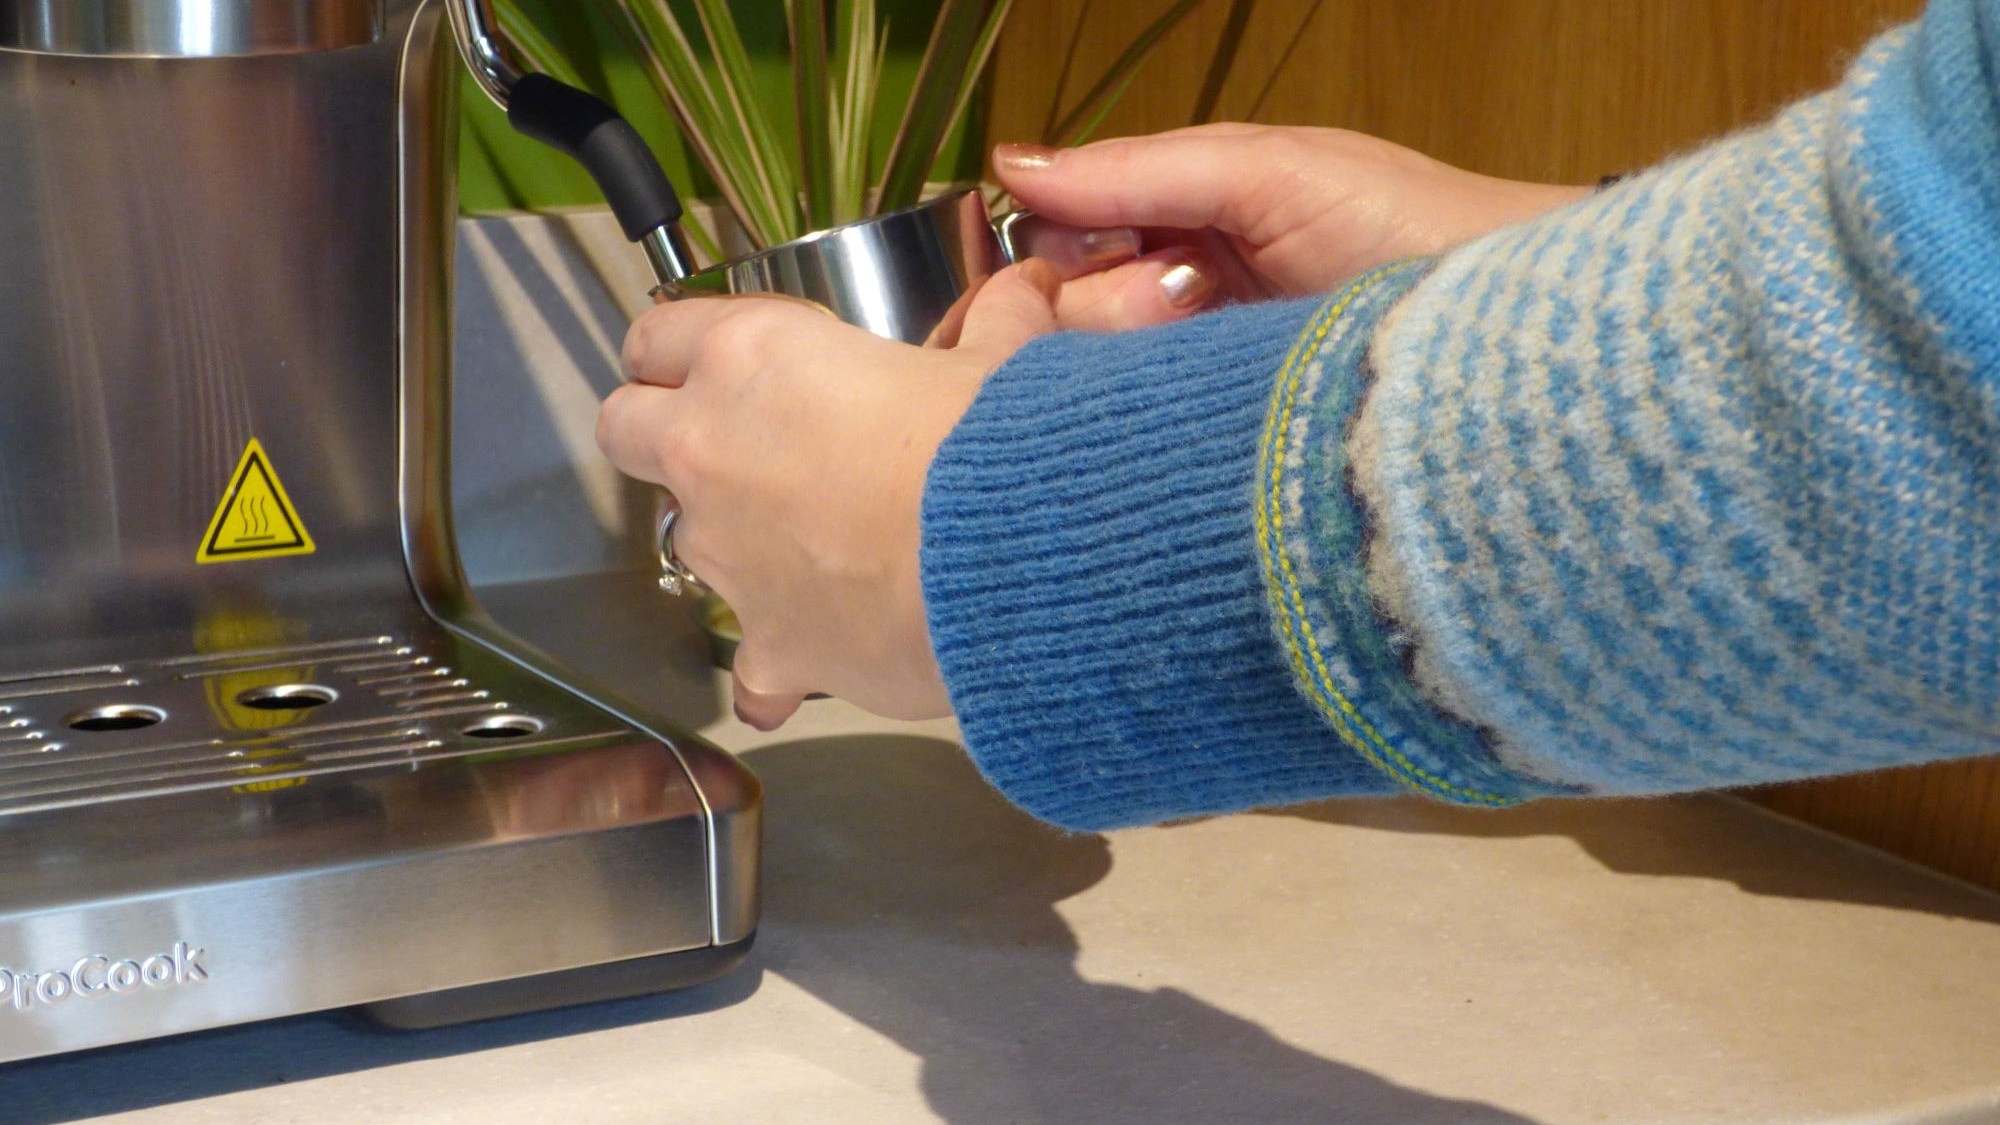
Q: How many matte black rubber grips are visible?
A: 1